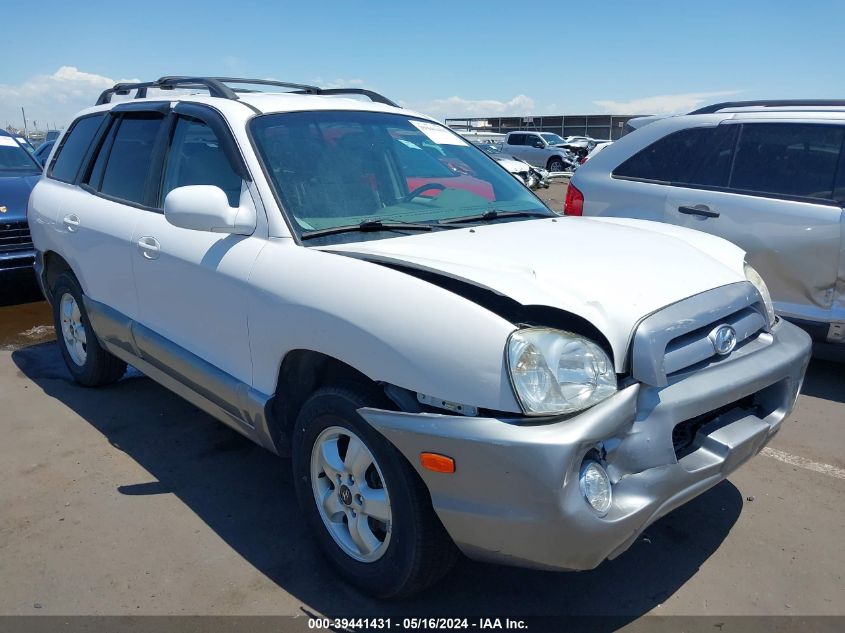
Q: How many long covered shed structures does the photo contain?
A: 1